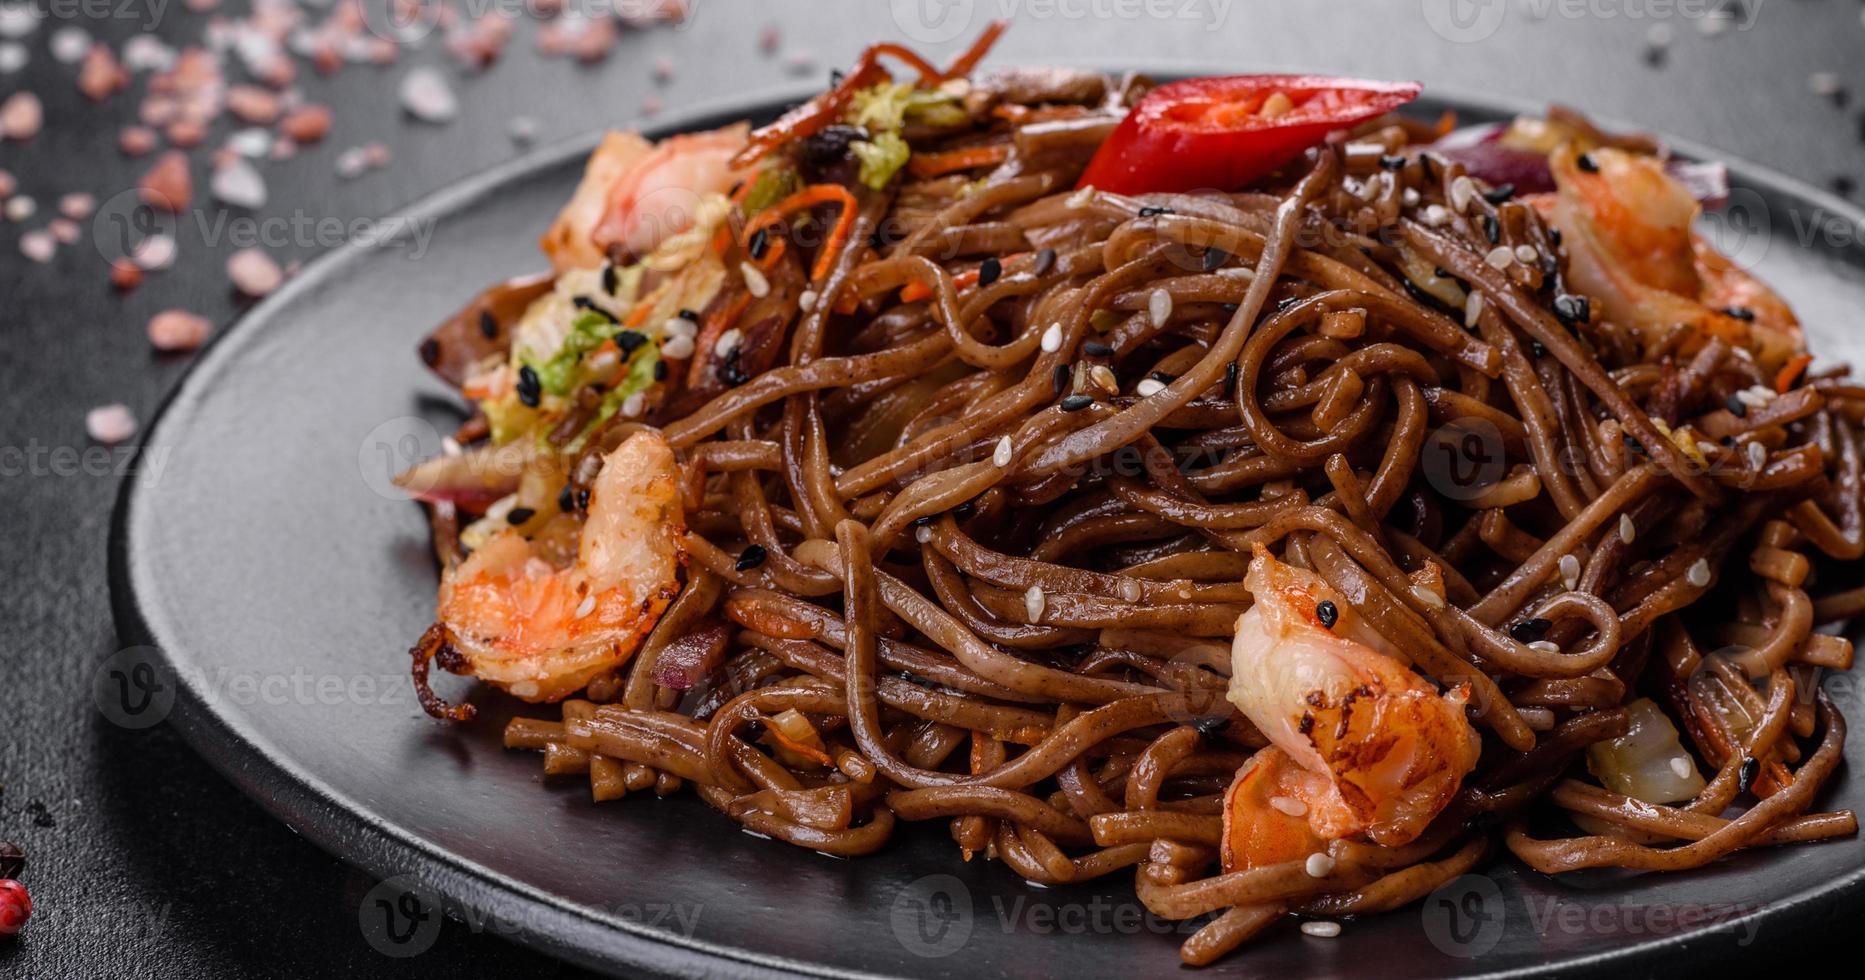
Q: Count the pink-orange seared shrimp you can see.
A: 4